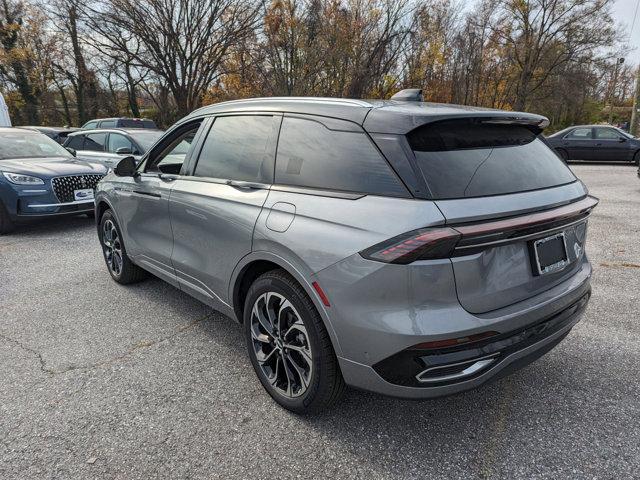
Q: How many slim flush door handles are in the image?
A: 2